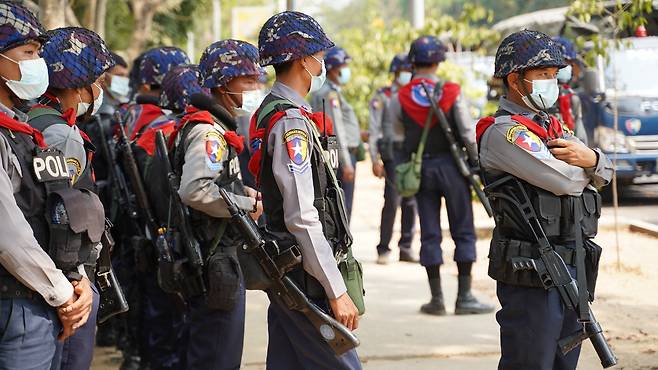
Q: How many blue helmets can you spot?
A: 11